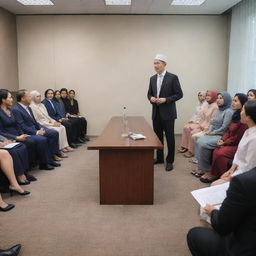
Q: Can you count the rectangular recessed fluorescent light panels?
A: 3